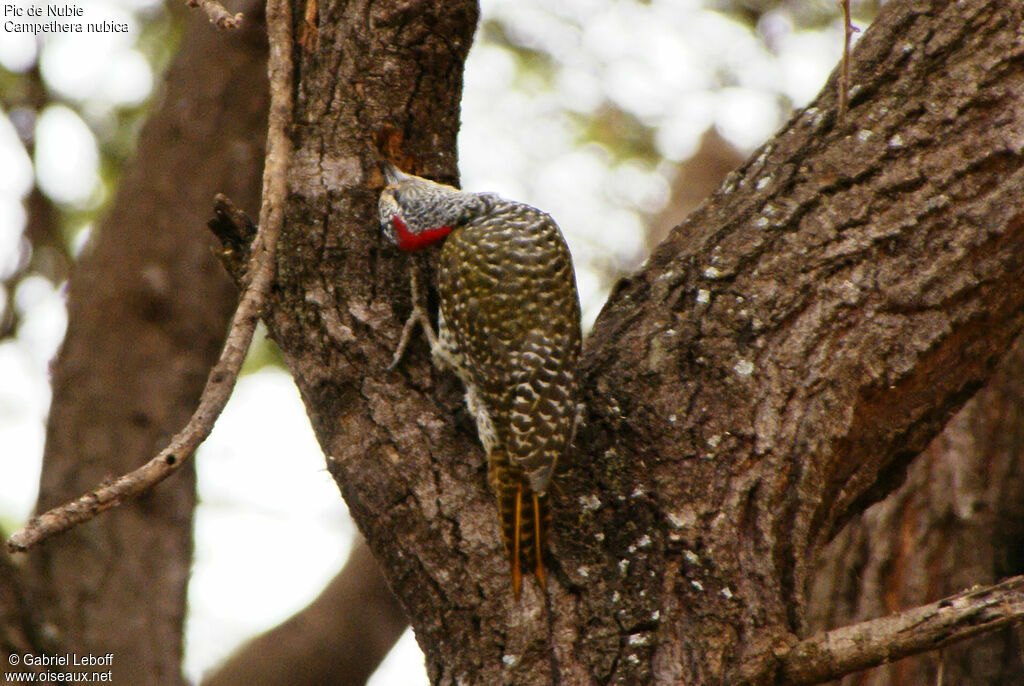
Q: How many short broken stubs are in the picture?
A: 1